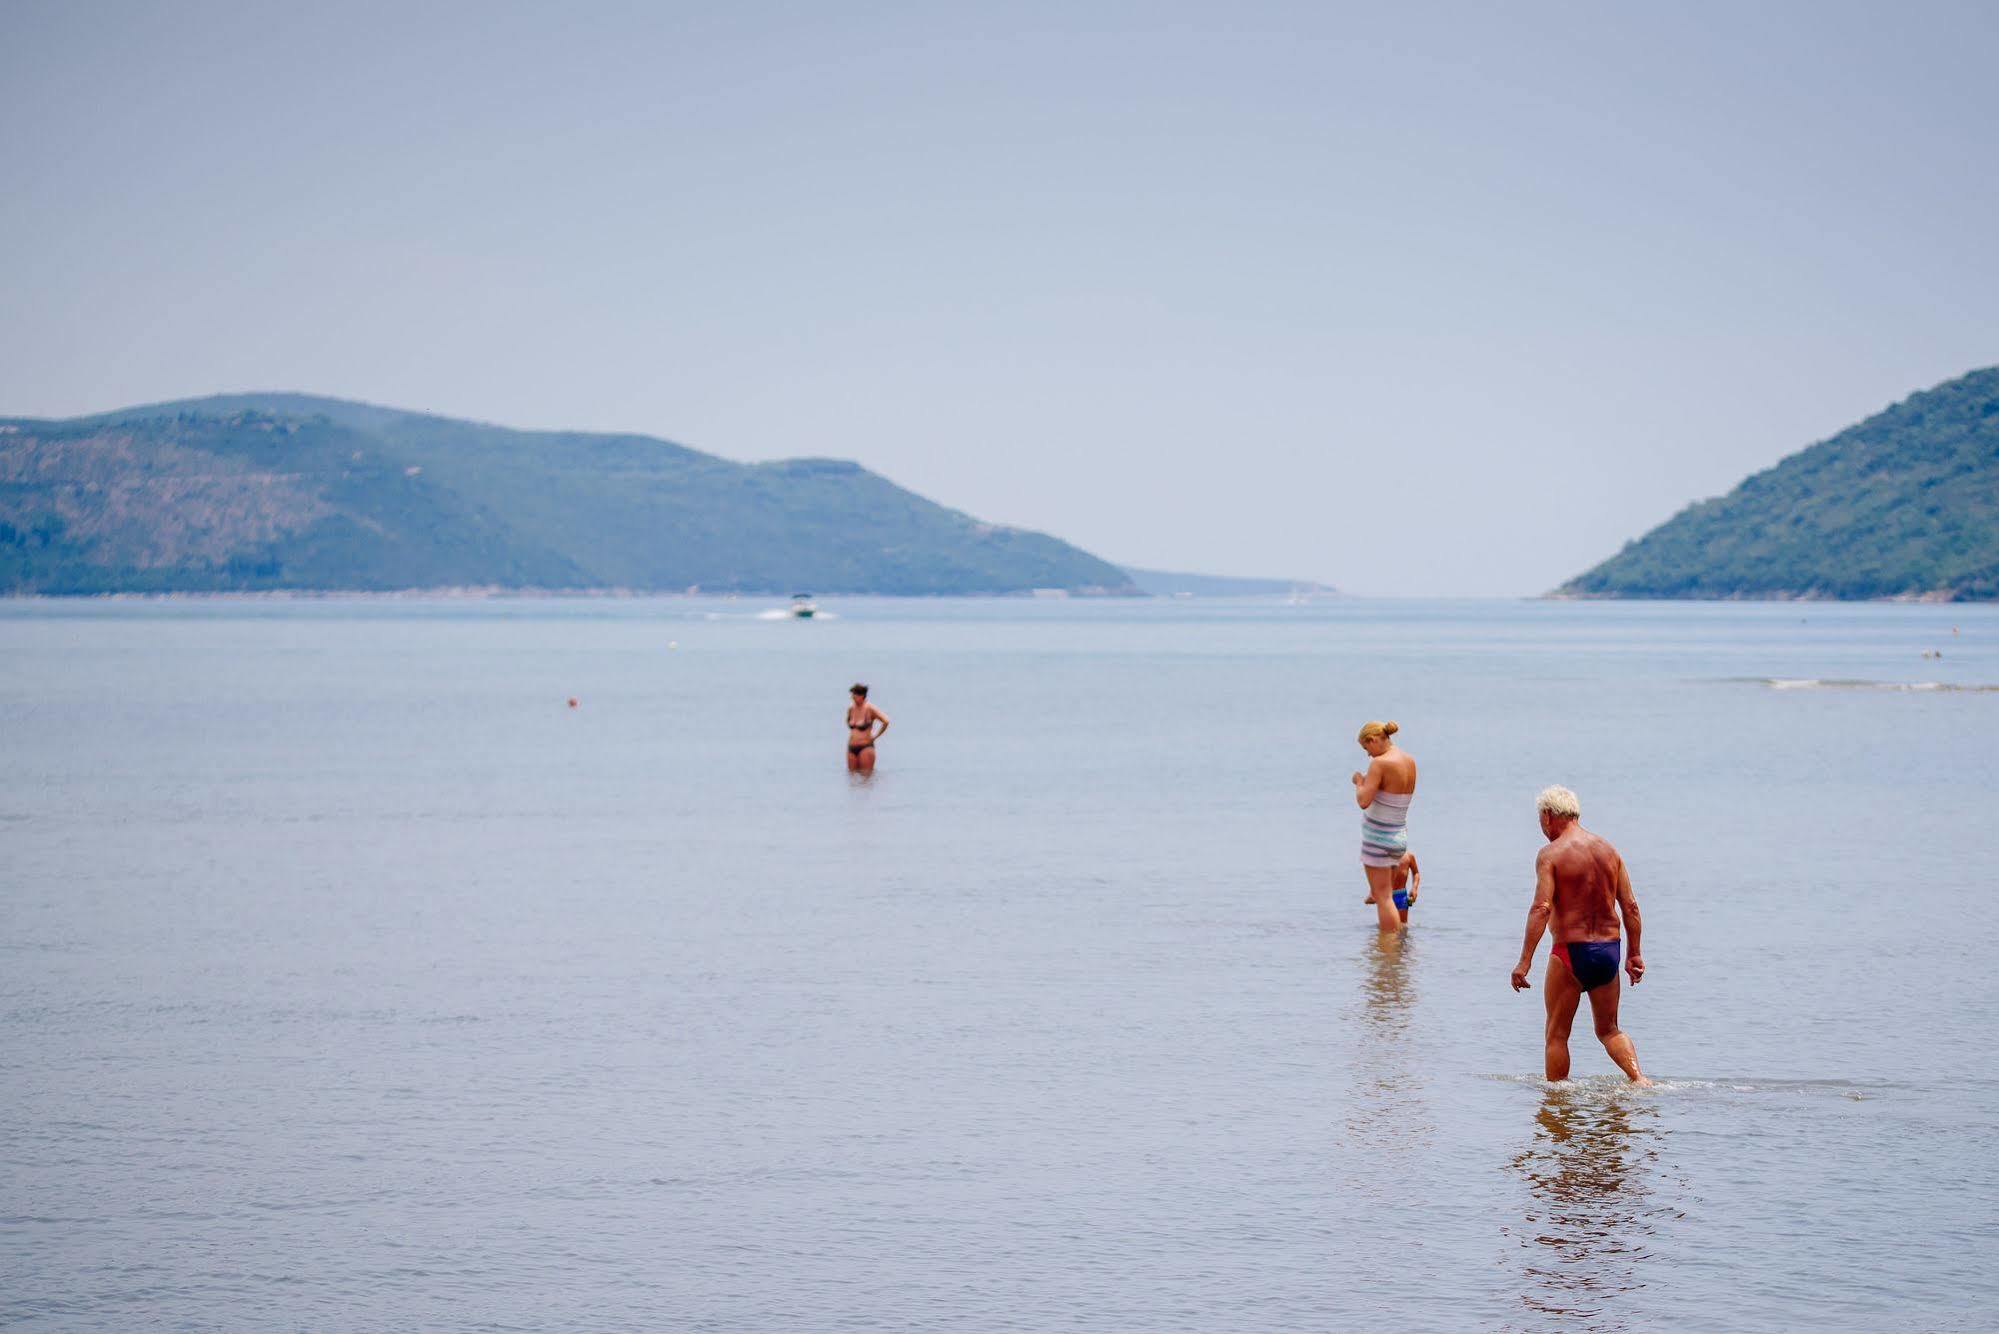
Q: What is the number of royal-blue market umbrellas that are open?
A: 0